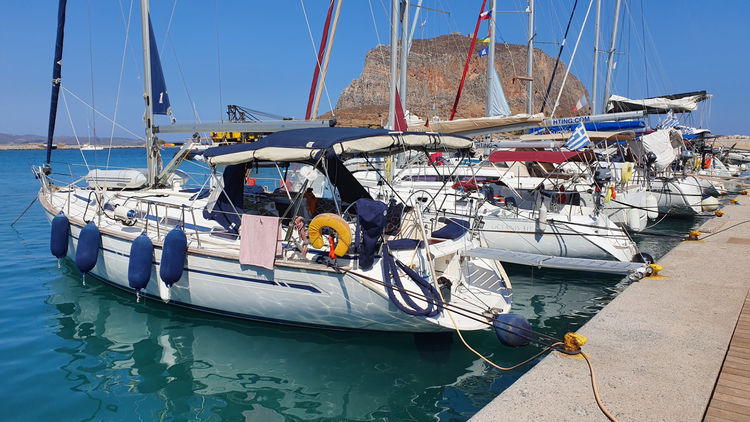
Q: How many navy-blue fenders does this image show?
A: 5